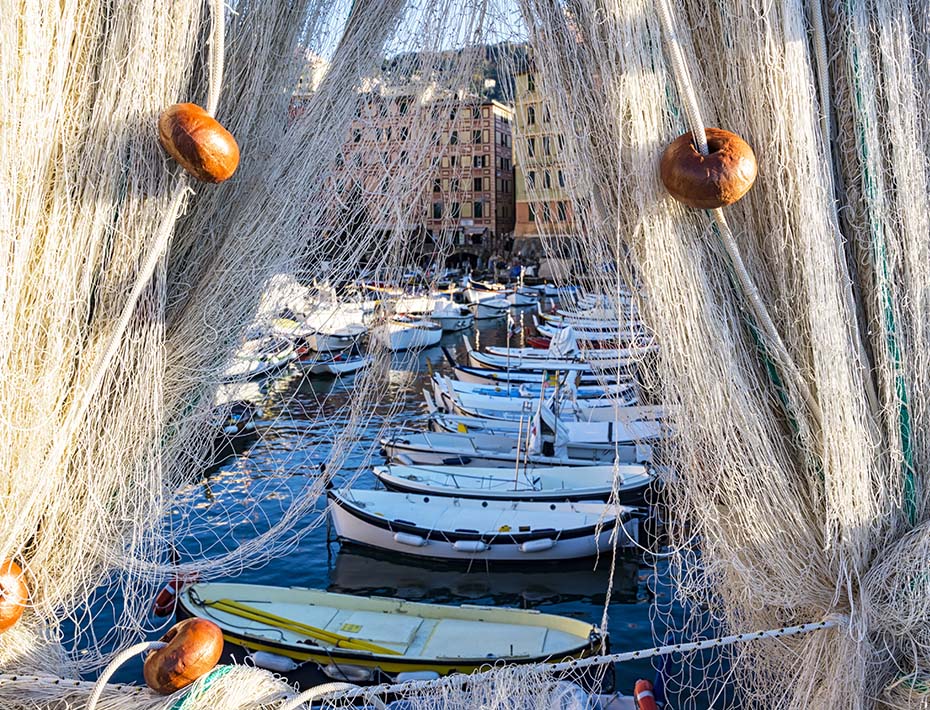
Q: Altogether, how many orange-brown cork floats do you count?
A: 4